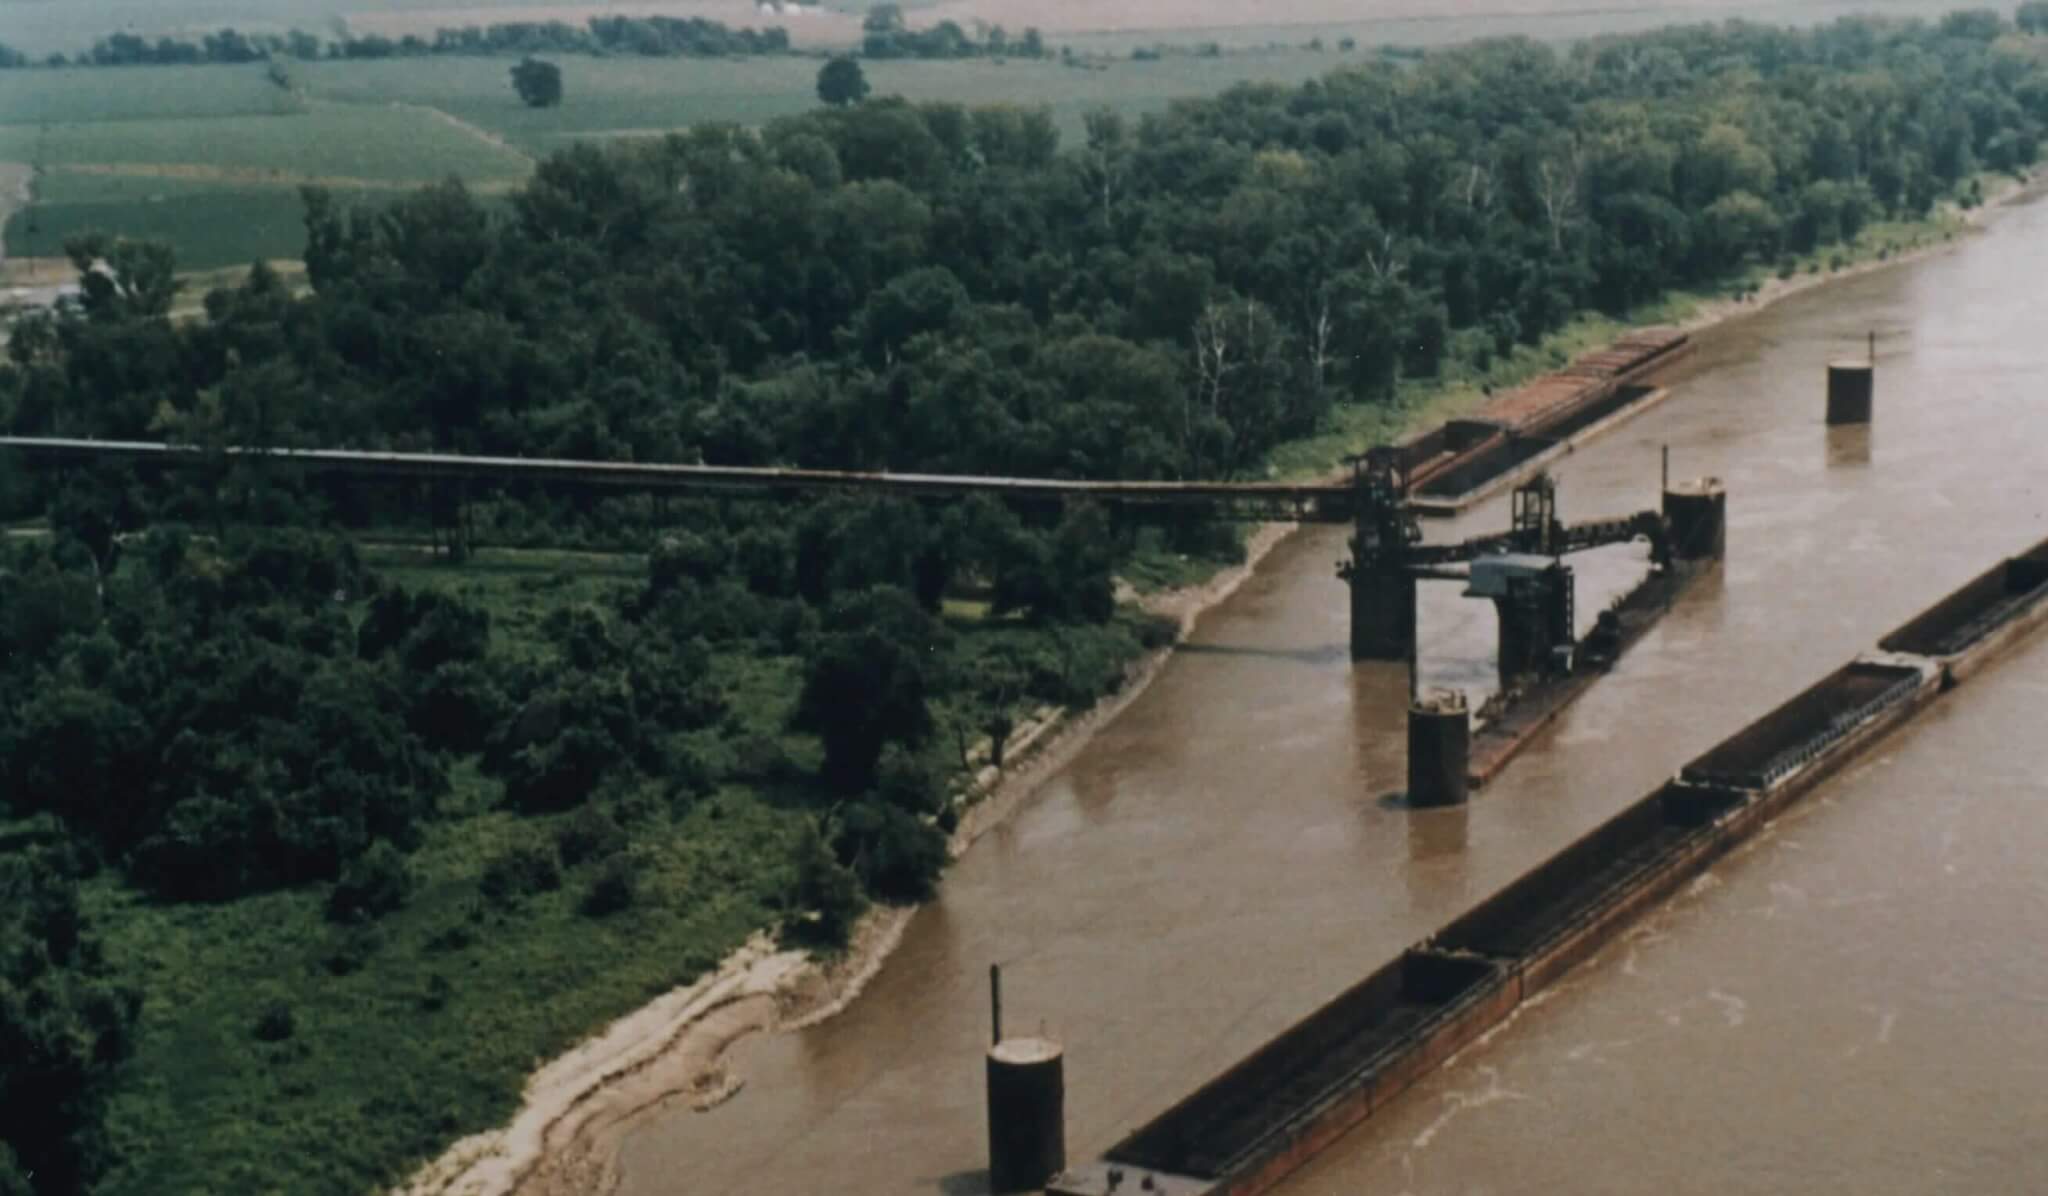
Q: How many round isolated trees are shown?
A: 2